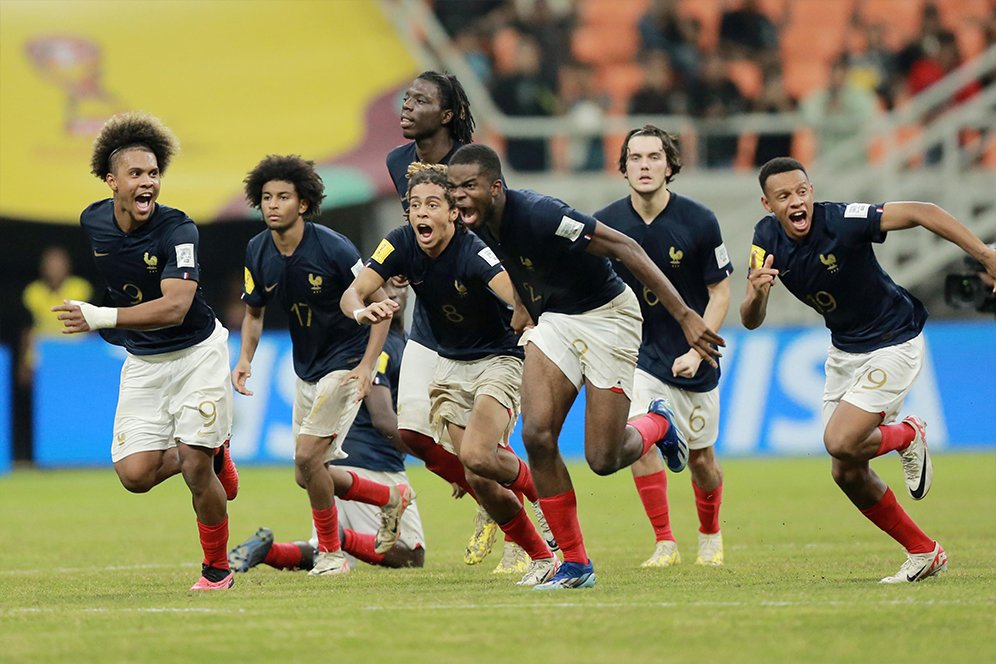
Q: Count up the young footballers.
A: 8